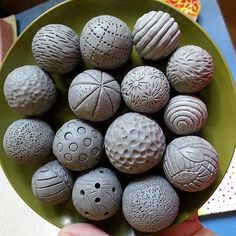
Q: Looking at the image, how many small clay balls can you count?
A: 15